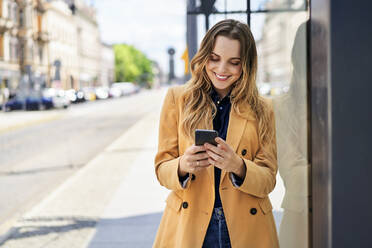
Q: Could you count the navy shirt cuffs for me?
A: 2